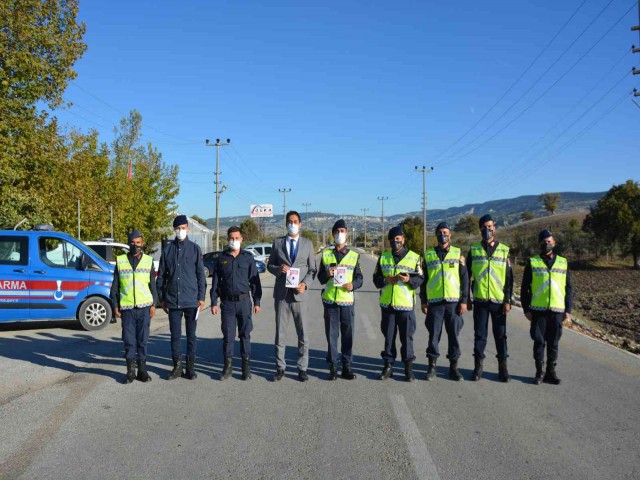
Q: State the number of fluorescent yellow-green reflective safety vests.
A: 6